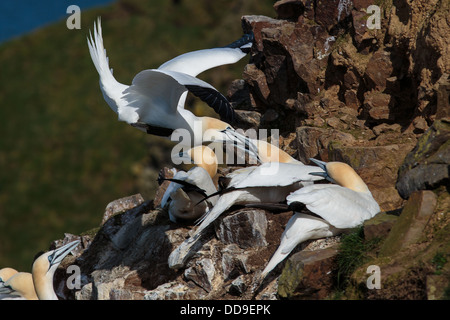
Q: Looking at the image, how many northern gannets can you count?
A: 7